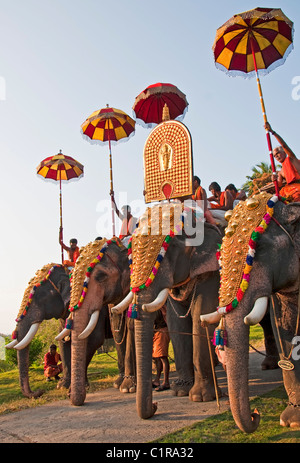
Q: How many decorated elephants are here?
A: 4